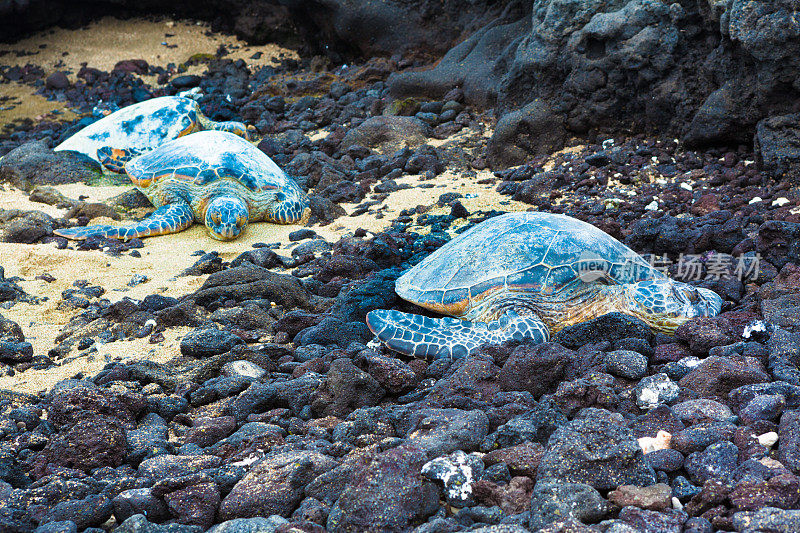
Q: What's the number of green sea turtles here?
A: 3